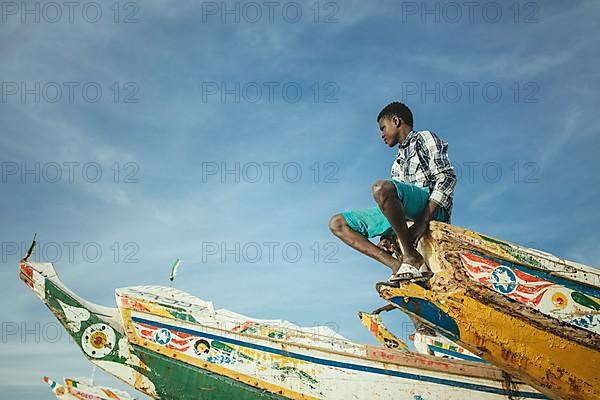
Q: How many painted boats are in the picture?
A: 4